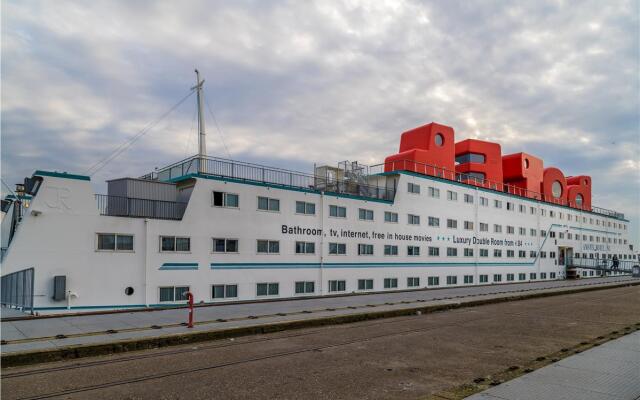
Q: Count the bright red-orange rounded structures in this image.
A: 5